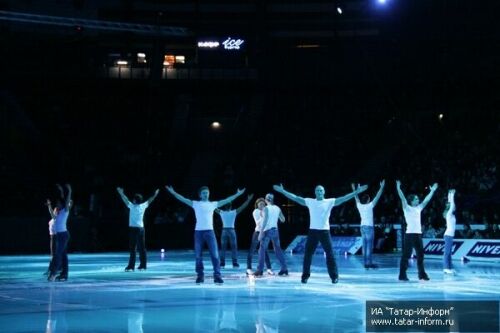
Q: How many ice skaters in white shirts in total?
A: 11